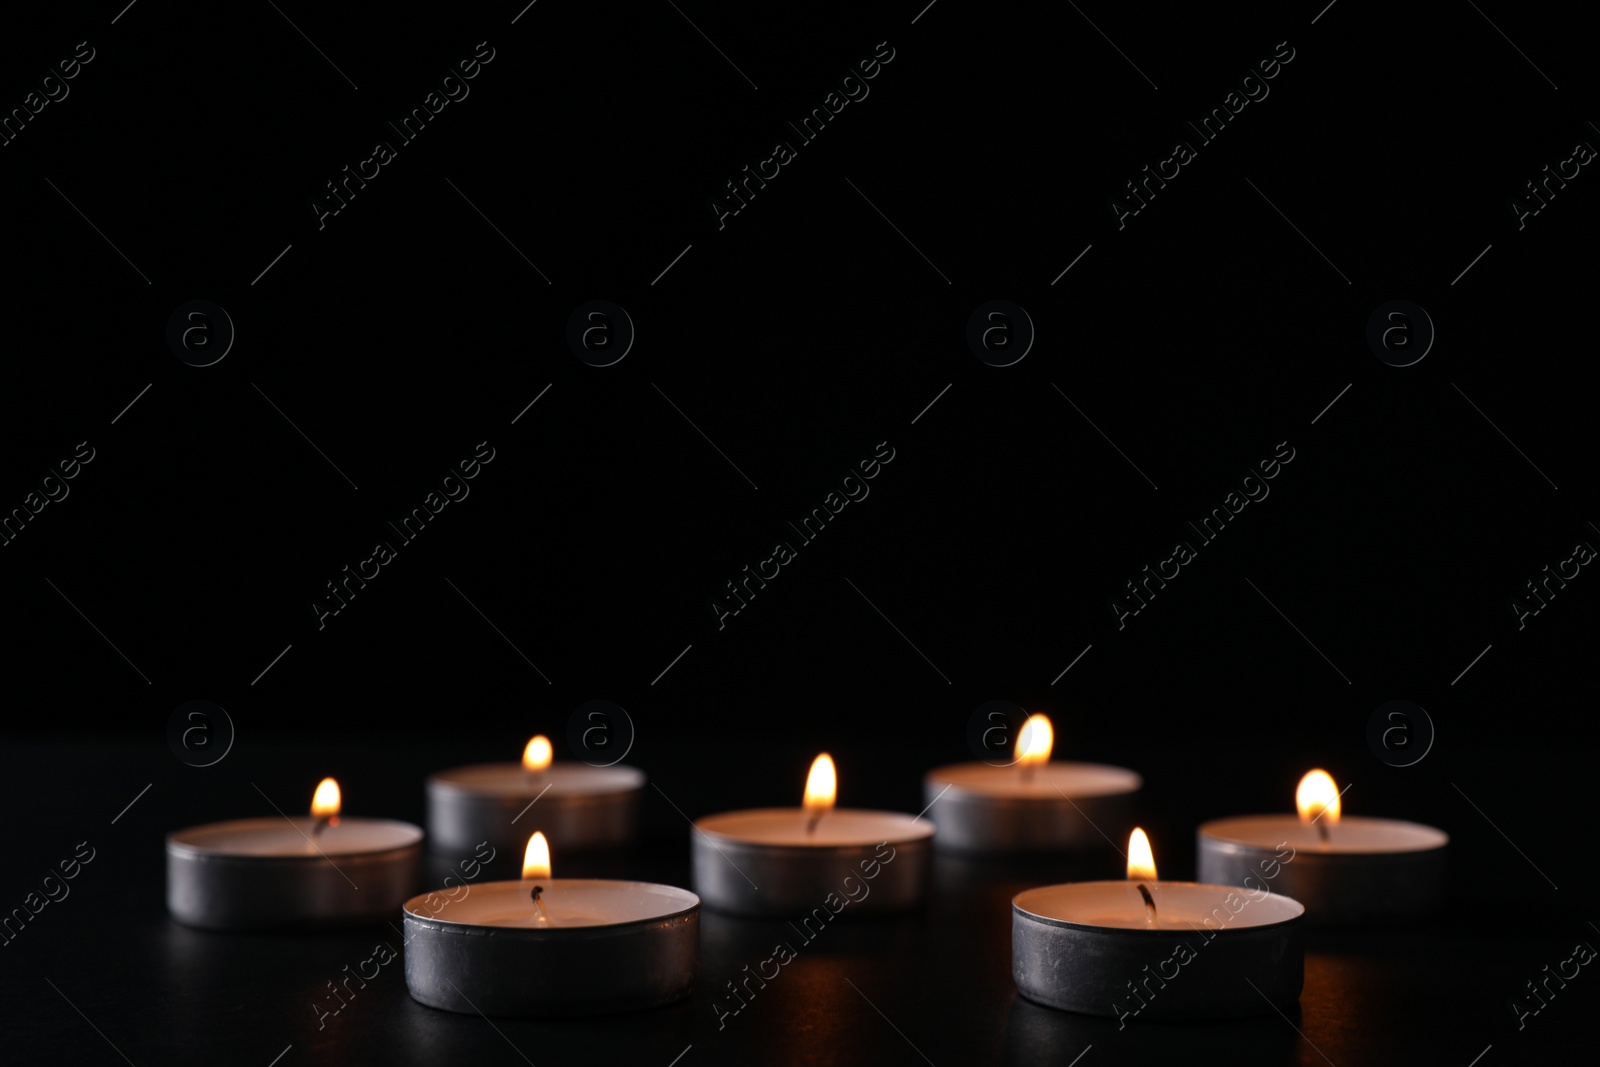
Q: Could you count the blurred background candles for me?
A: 5